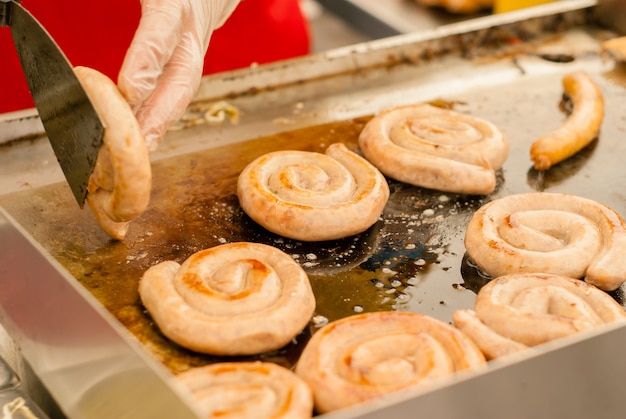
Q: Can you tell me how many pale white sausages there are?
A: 8